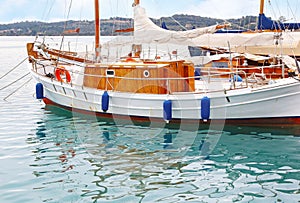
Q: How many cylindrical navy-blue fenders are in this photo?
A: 4